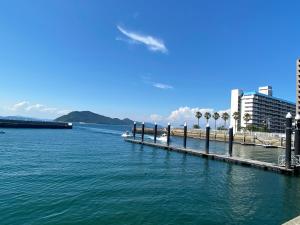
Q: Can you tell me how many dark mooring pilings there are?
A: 9